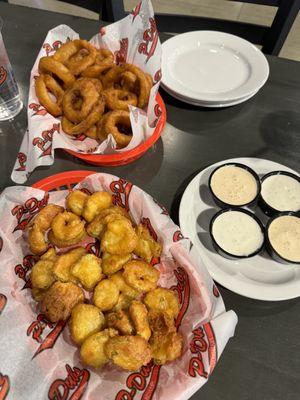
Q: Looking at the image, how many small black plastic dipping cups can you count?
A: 4